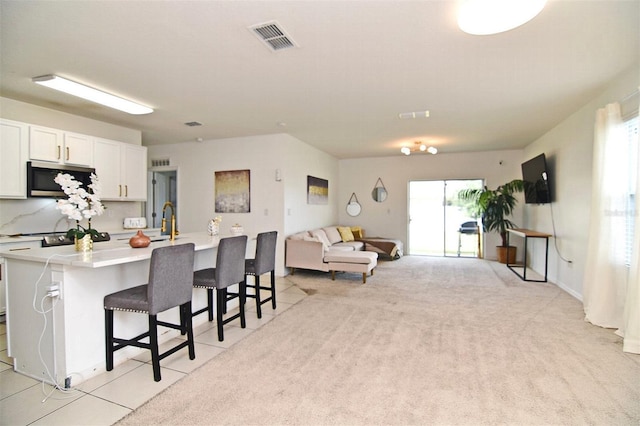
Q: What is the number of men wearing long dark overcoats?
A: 0